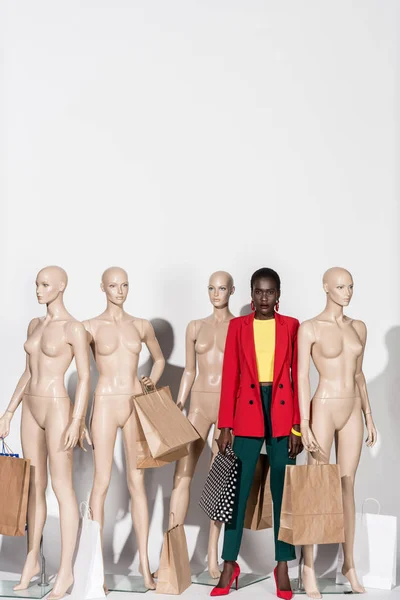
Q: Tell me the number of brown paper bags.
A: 6